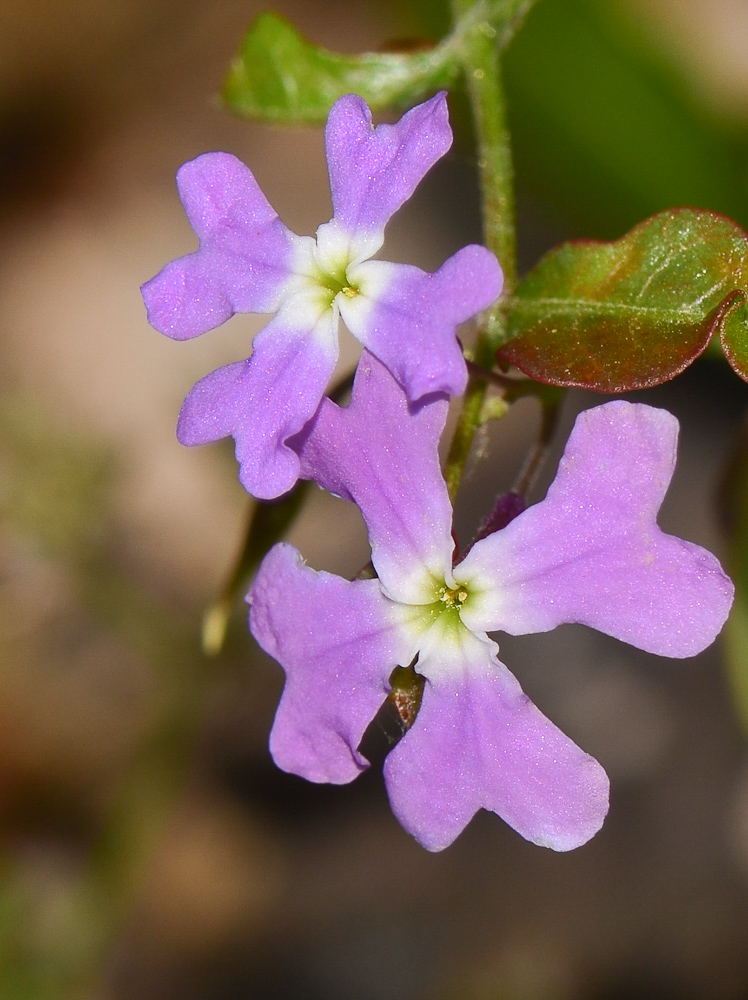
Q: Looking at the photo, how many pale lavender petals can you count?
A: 8